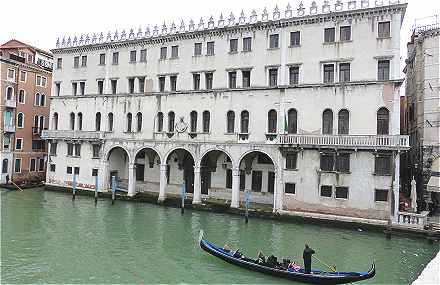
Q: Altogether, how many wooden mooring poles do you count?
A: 5